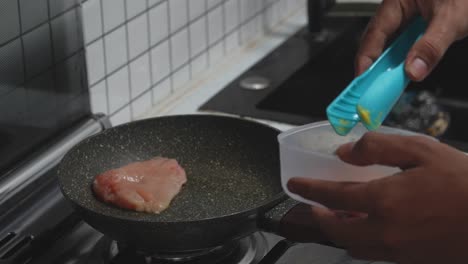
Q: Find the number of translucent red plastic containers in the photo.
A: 0